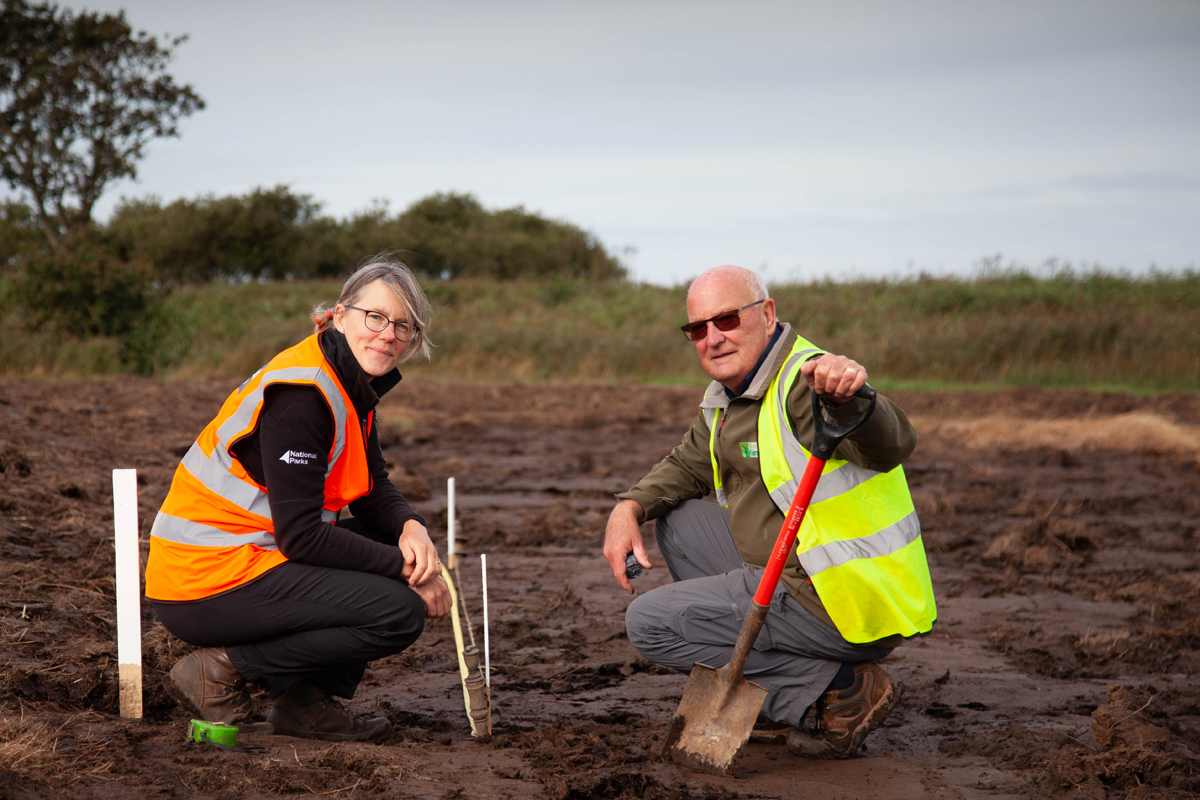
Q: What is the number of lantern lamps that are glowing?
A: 0